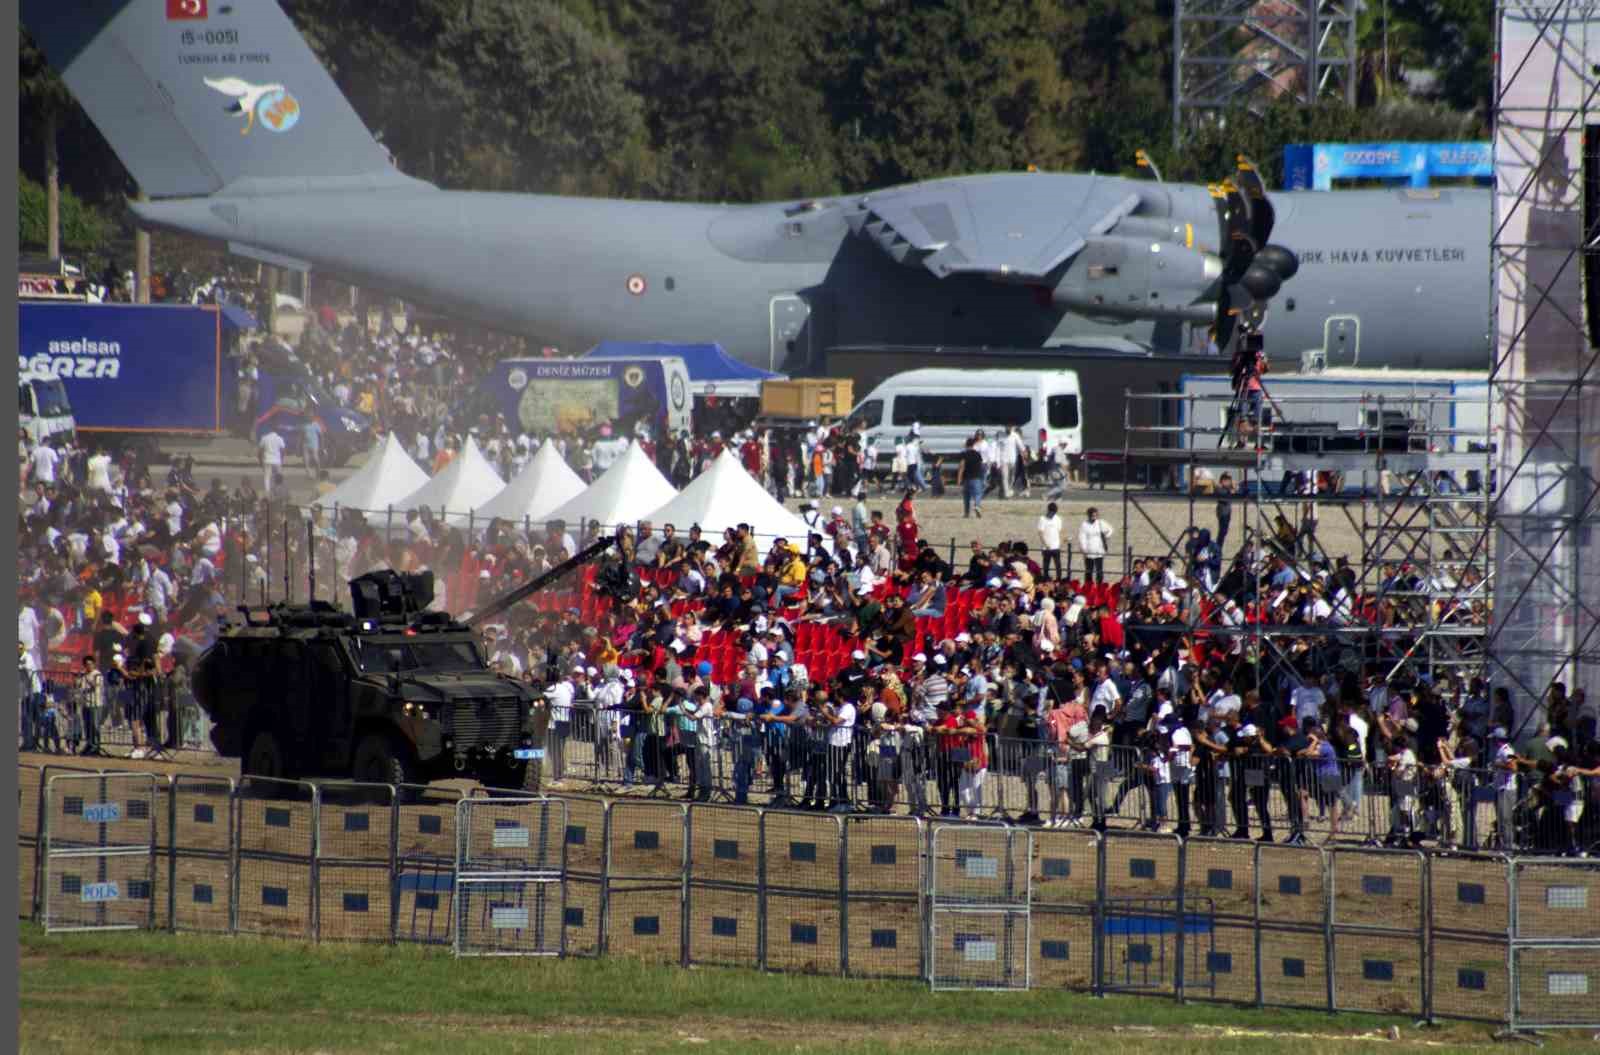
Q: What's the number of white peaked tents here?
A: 5